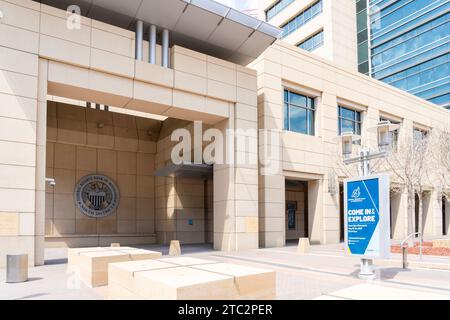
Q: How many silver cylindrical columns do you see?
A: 3